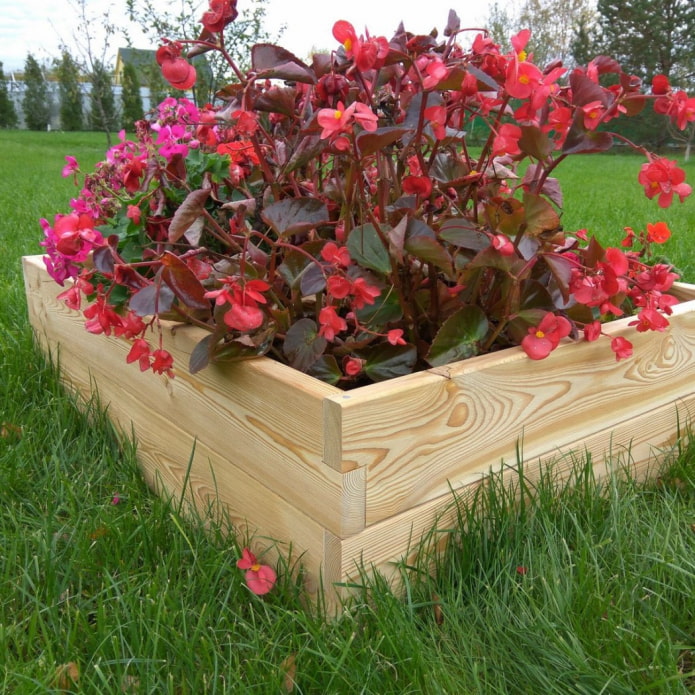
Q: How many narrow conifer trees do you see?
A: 5